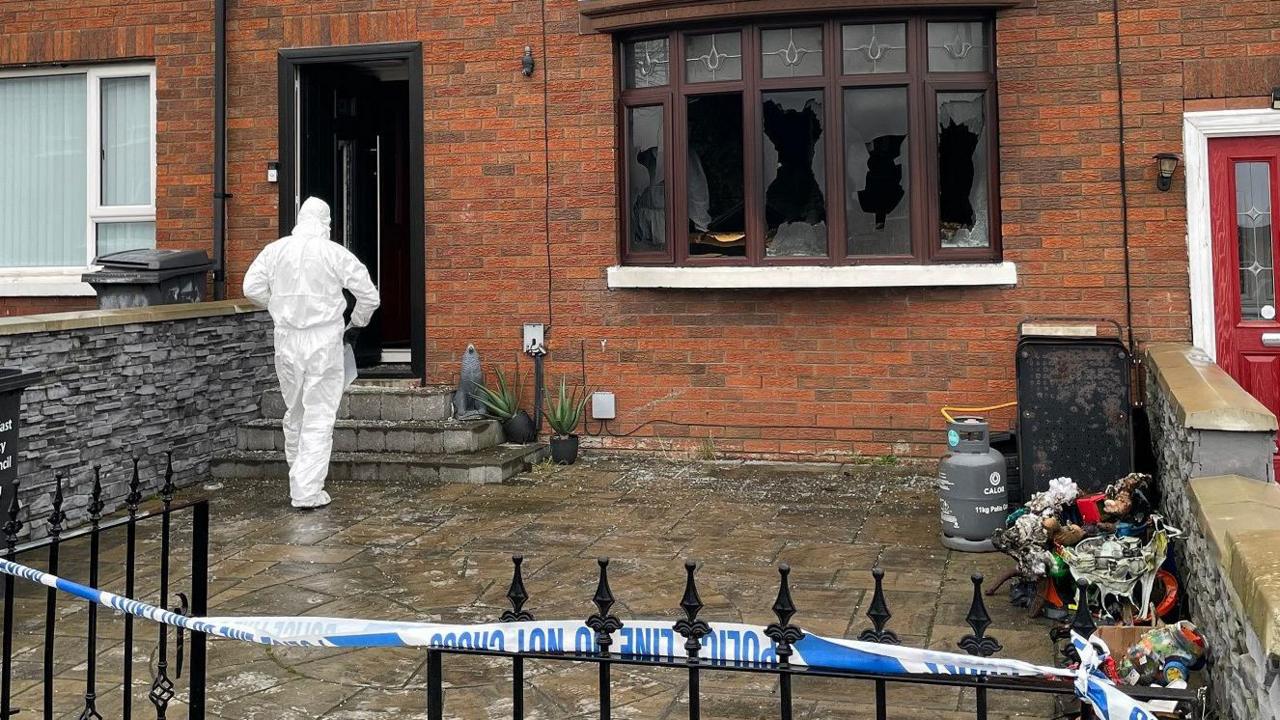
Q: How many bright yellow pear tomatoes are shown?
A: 0